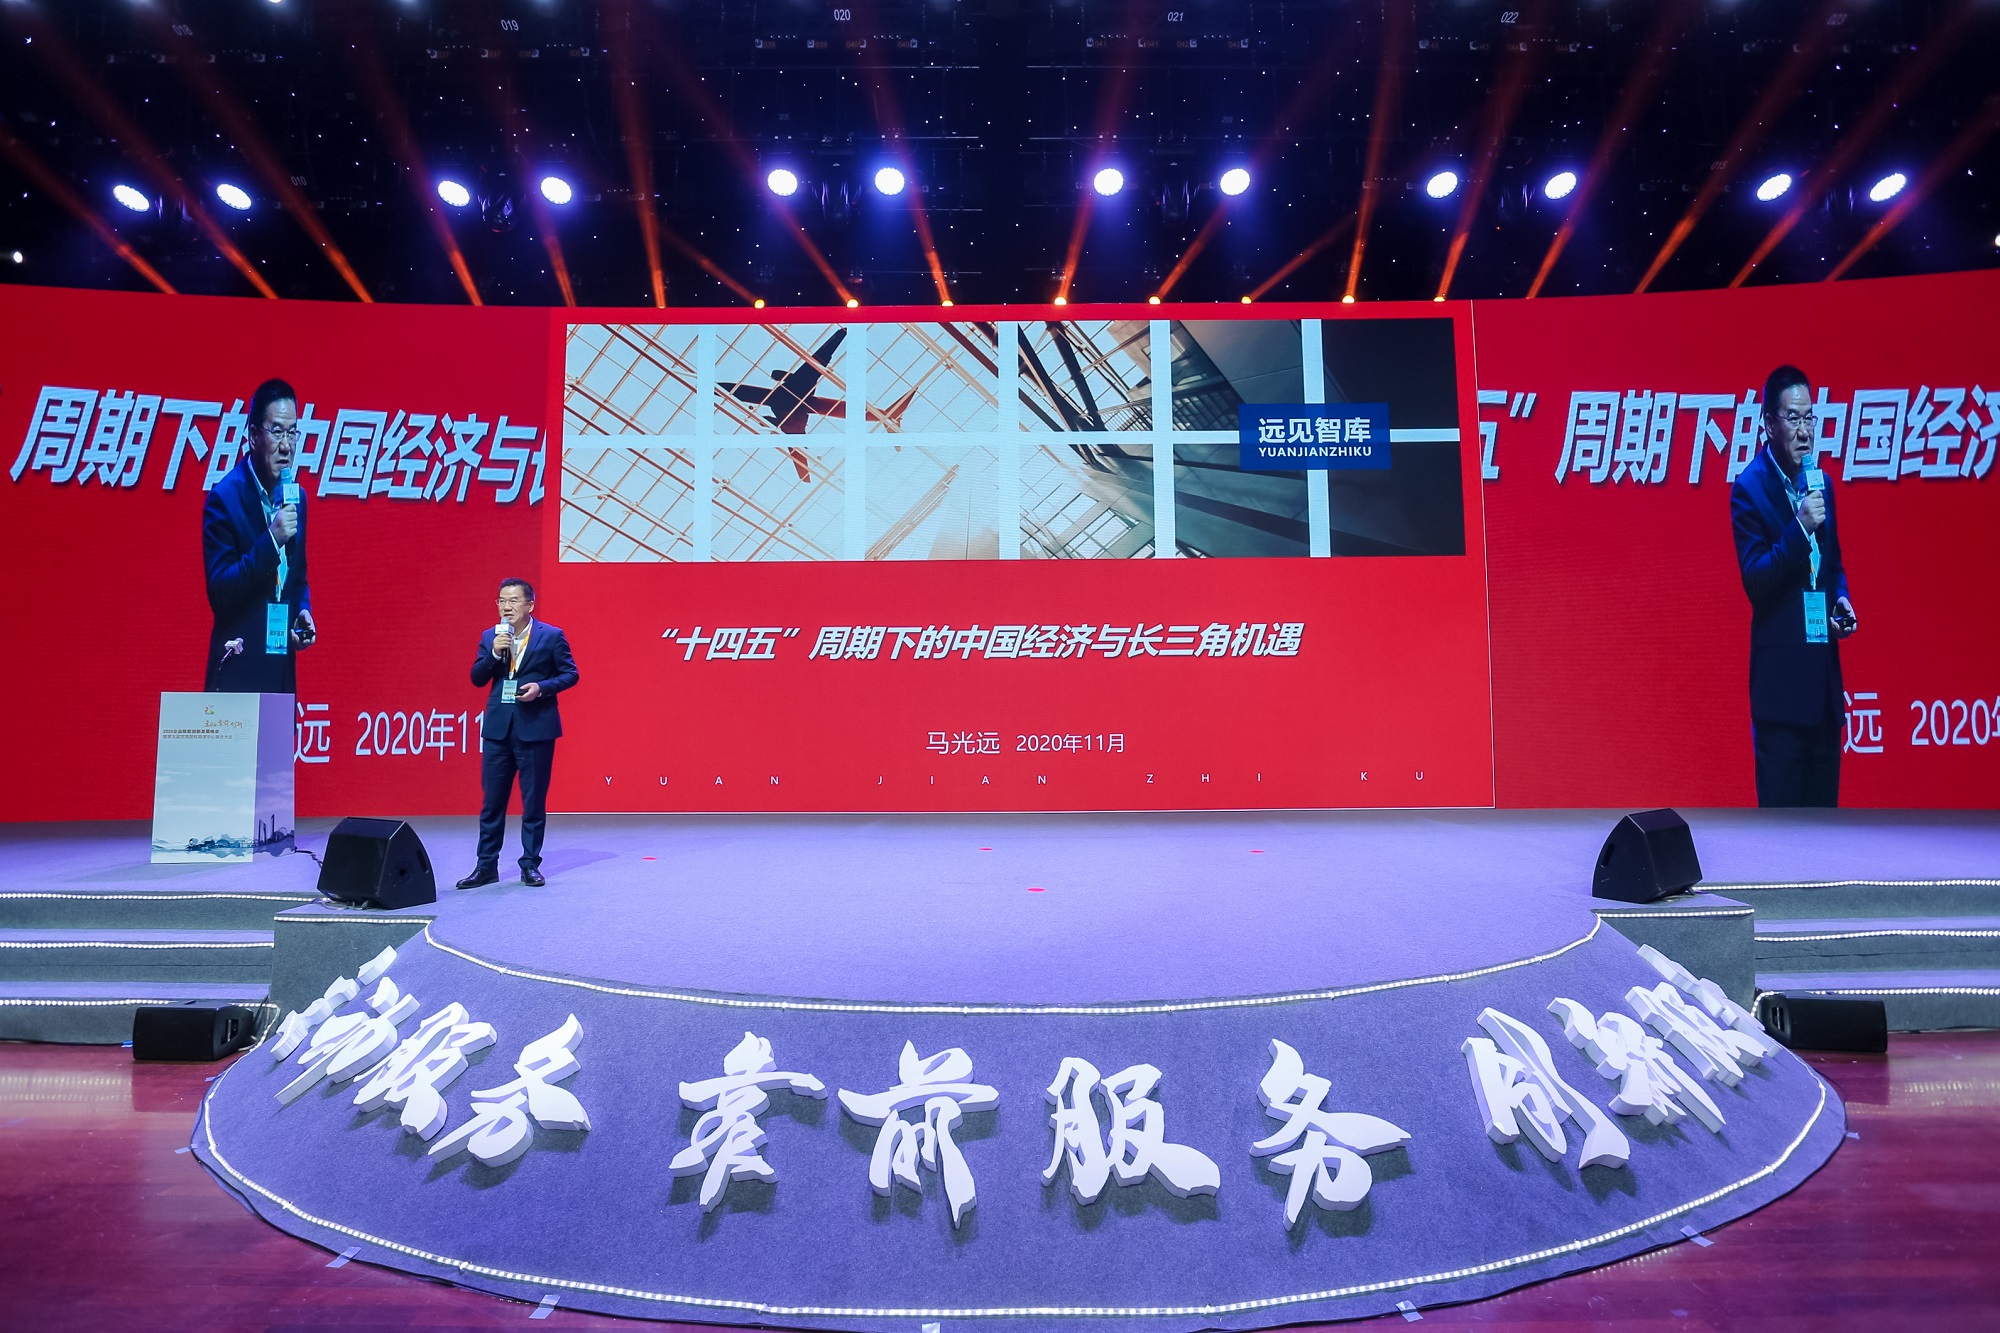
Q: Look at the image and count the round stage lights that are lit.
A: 12